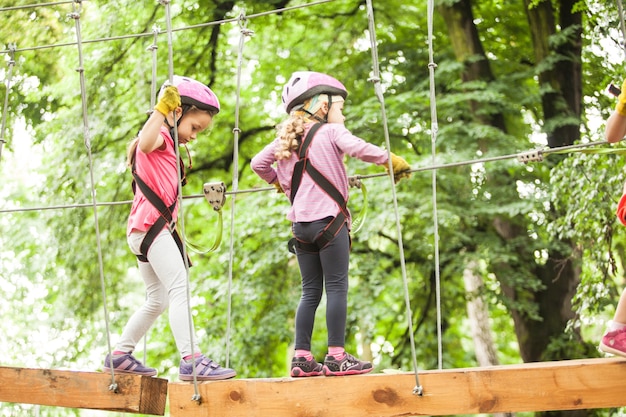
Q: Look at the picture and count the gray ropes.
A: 11